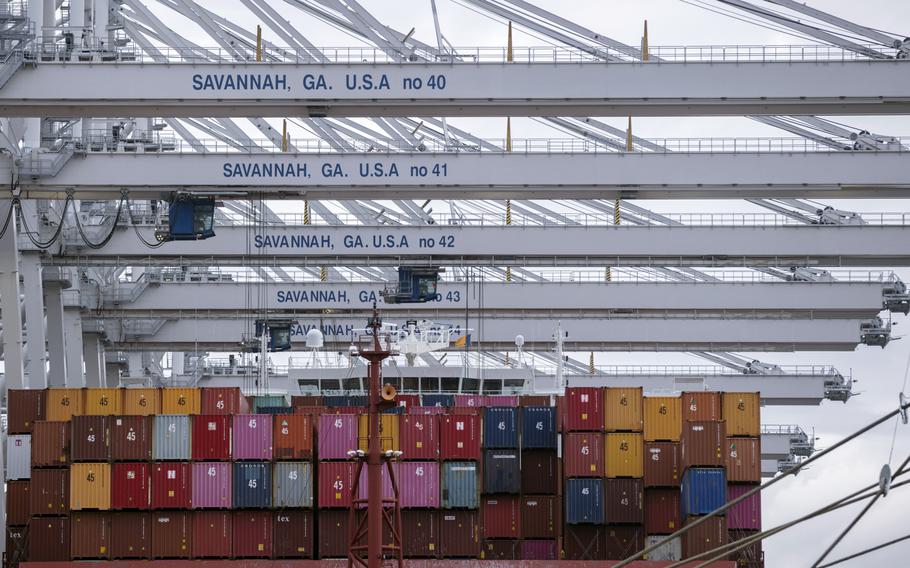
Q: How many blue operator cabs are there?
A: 3